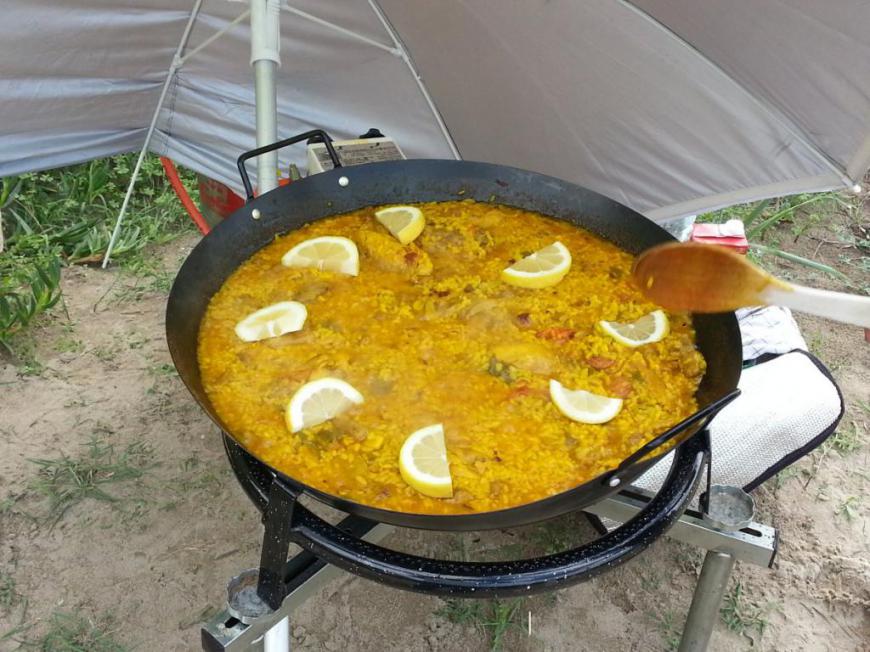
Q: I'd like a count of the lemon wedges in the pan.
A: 8